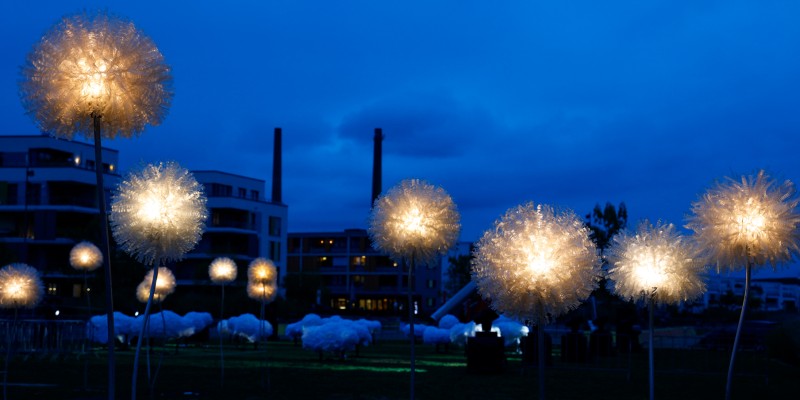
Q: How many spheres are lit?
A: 13